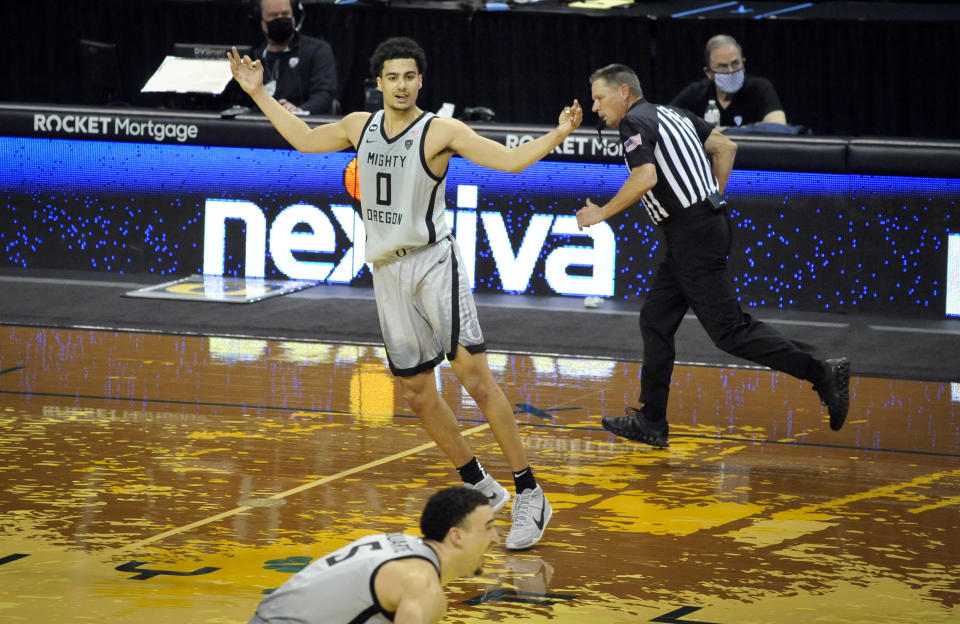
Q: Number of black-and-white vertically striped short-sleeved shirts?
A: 1